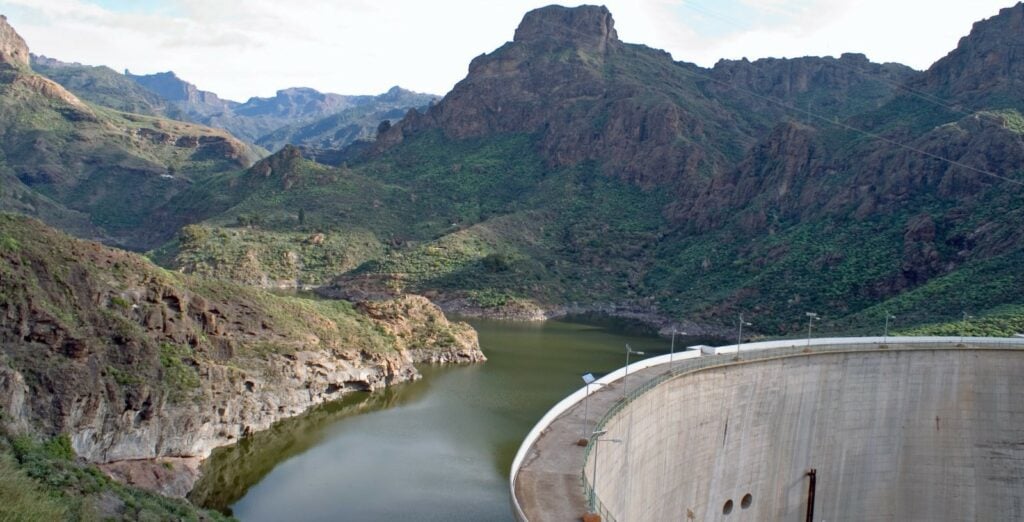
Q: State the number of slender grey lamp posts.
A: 8